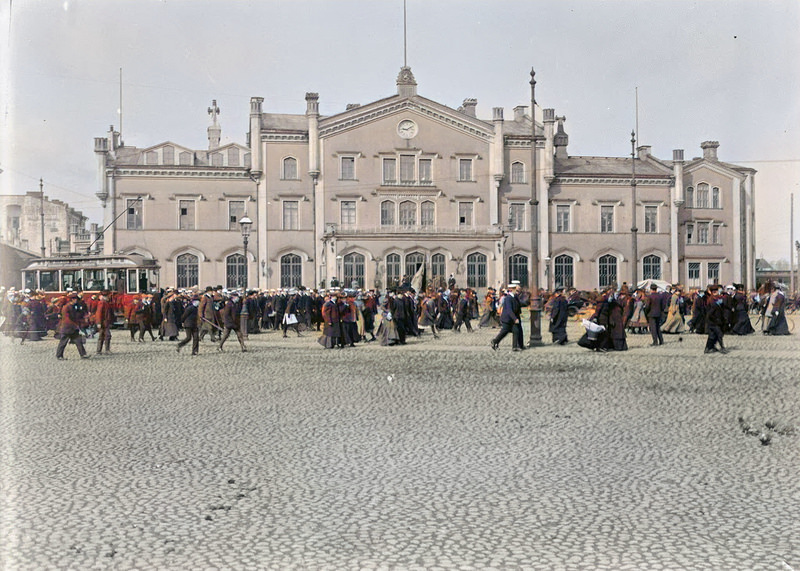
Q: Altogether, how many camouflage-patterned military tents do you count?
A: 0